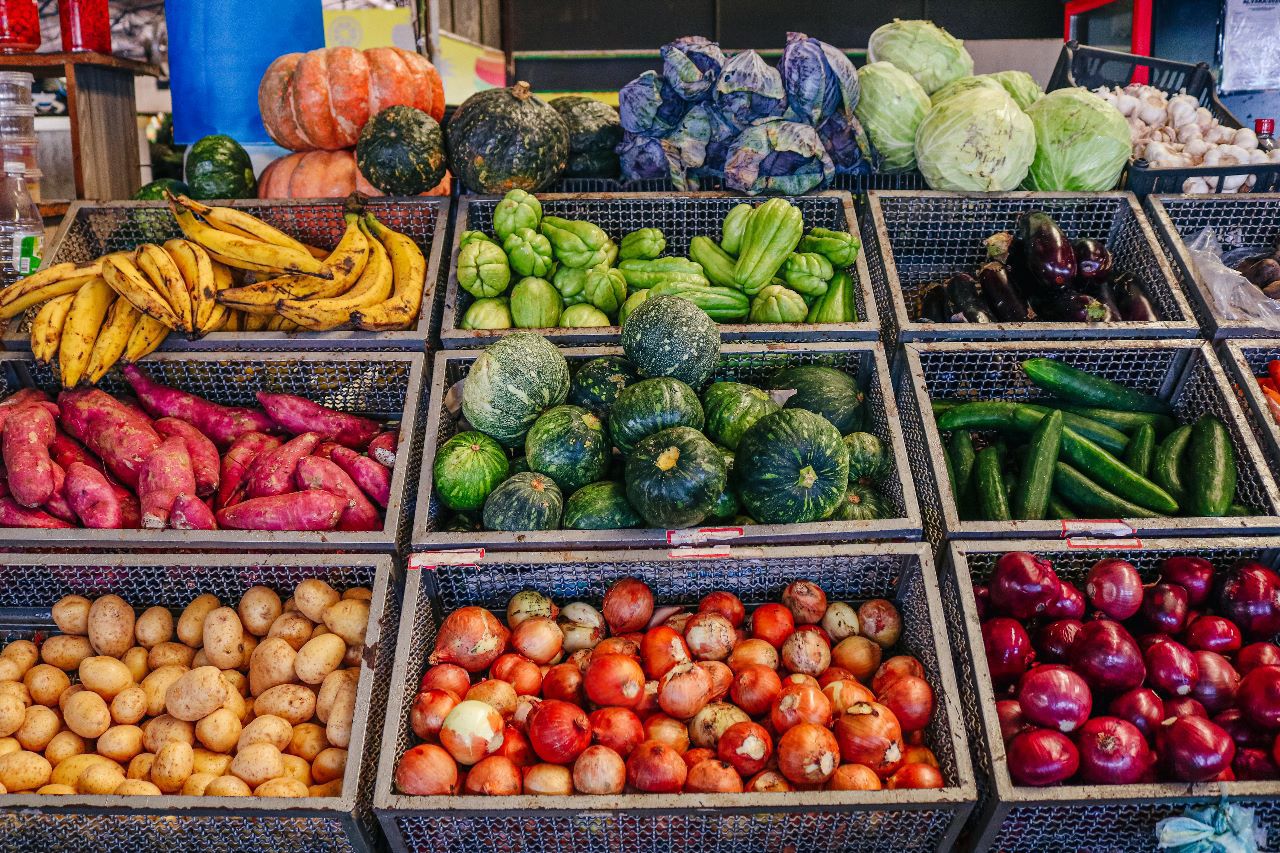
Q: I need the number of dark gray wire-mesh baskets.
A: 11